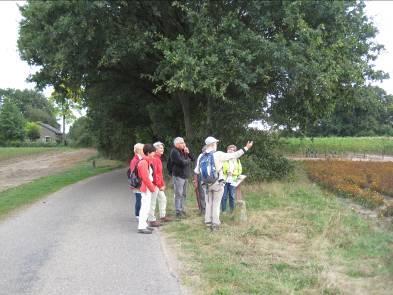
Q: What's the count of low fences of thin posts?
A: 1